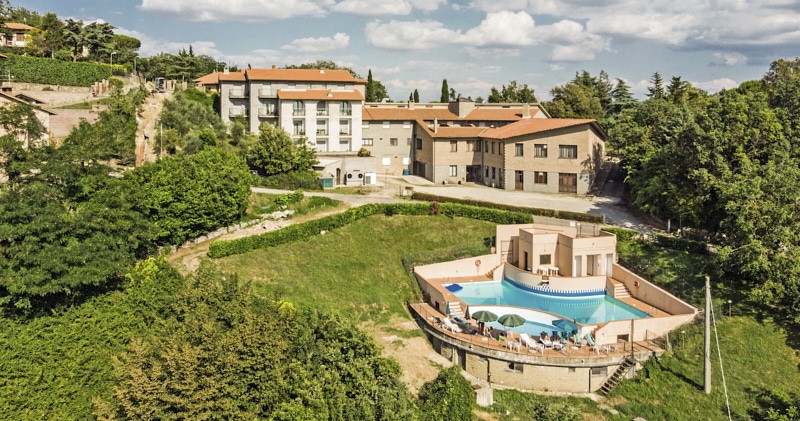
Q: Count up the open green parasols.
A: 2